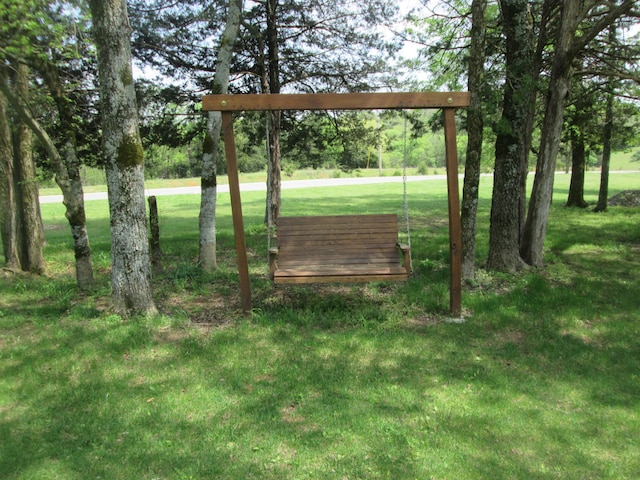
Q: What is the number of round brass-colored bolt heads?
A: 2